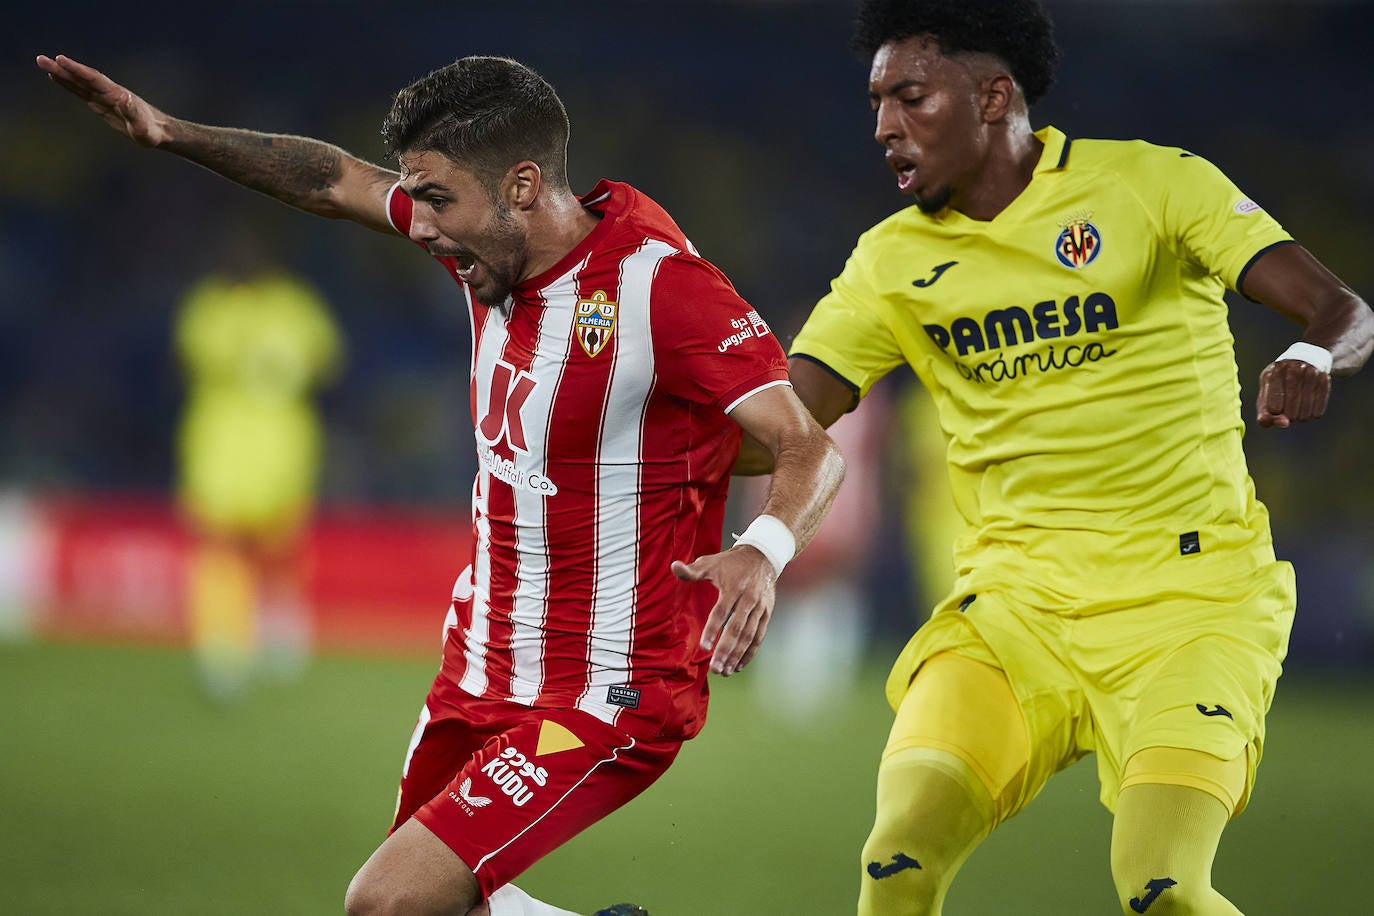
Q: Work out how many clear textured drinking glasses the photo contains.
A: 0